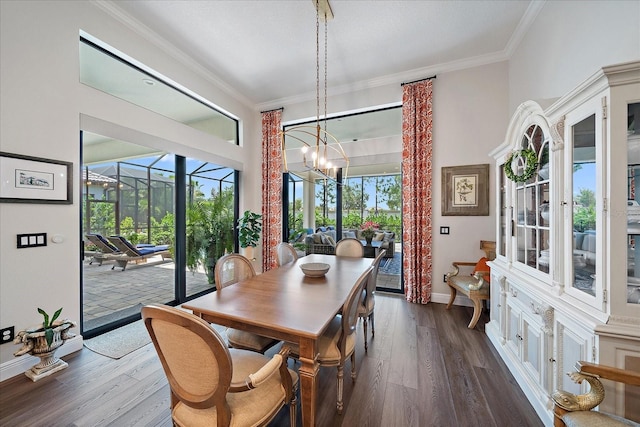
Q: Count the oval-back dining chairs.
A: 6